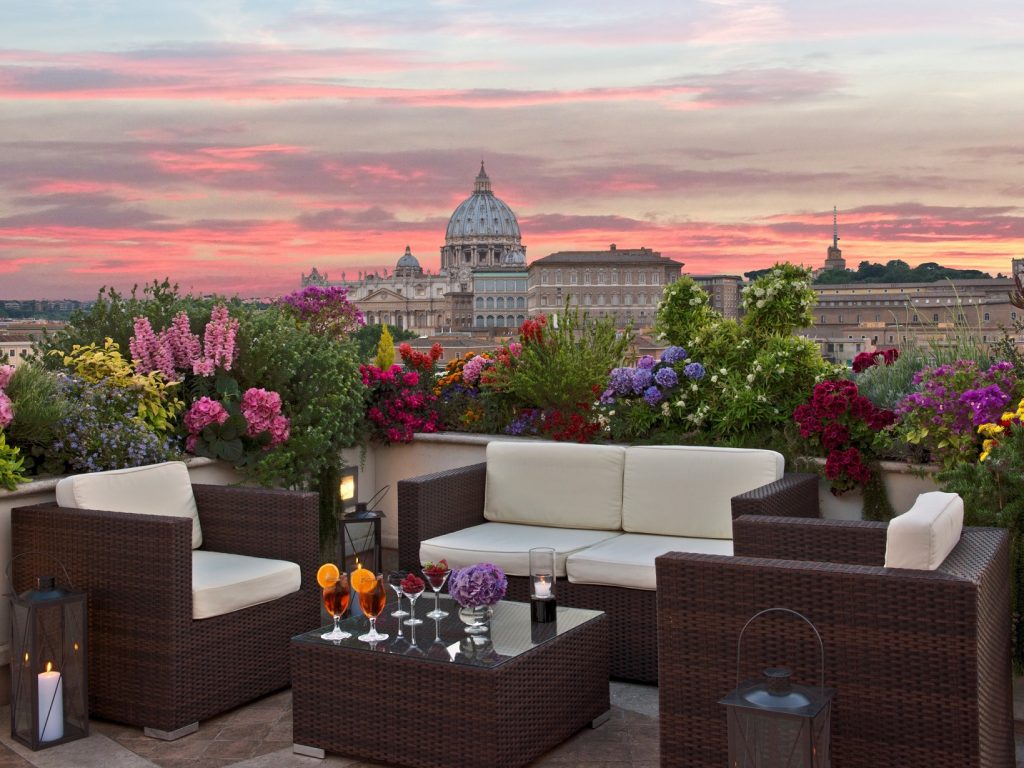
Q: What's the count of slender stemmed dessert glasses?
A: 3